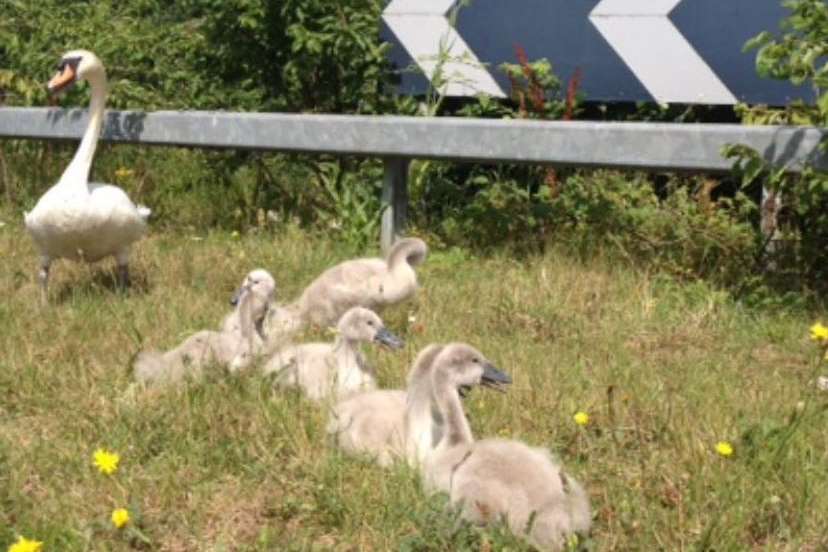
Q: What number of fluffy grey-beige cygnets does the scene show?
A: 6